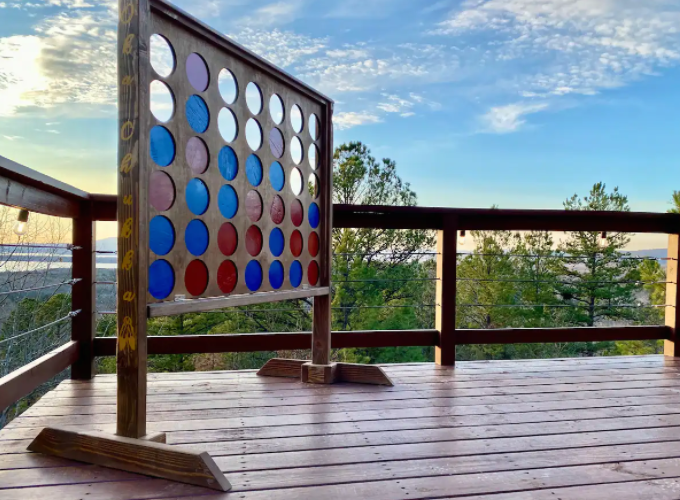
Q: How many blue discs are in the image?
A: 15